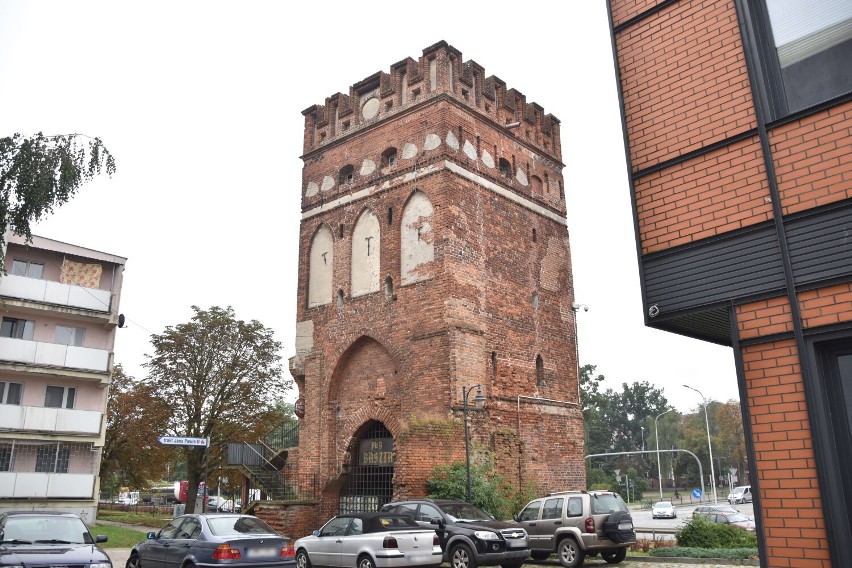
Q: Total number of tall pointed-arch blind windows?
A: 3